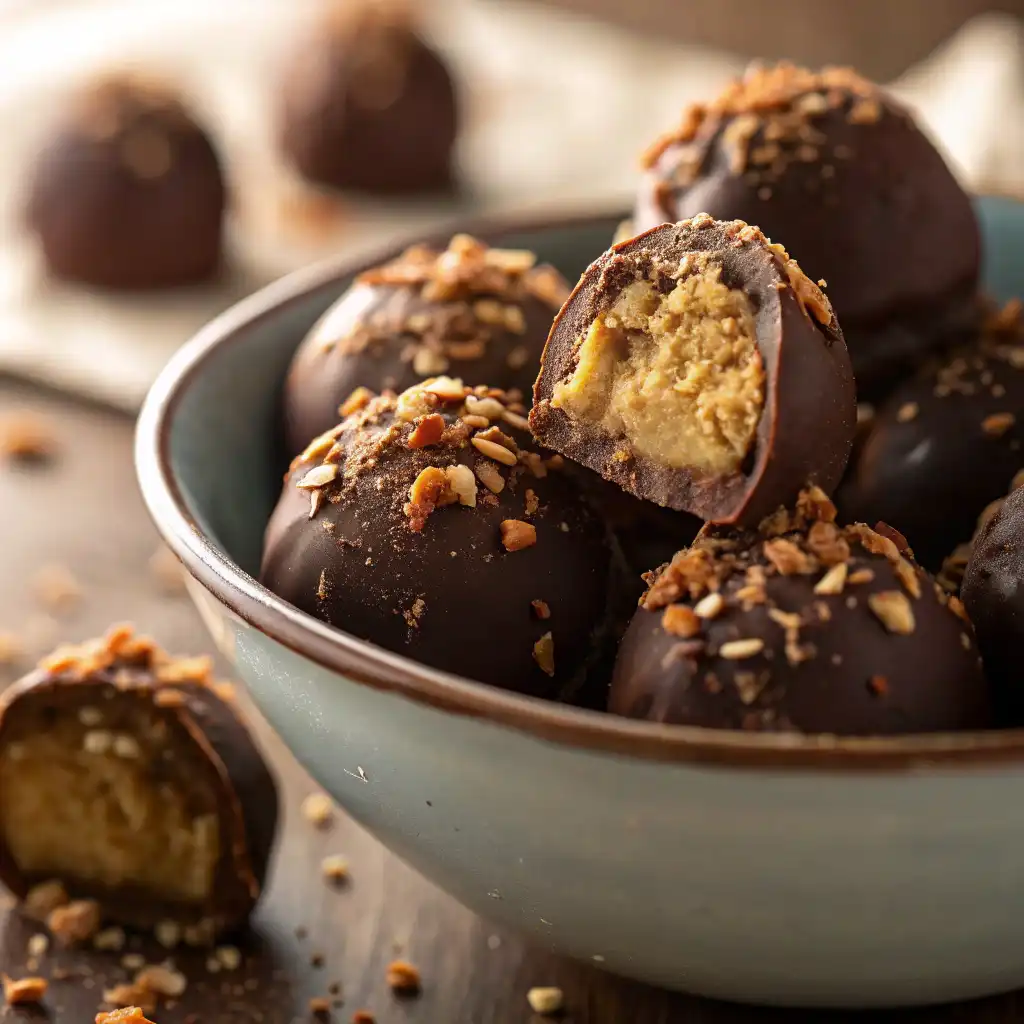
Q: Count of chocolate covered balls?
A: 10